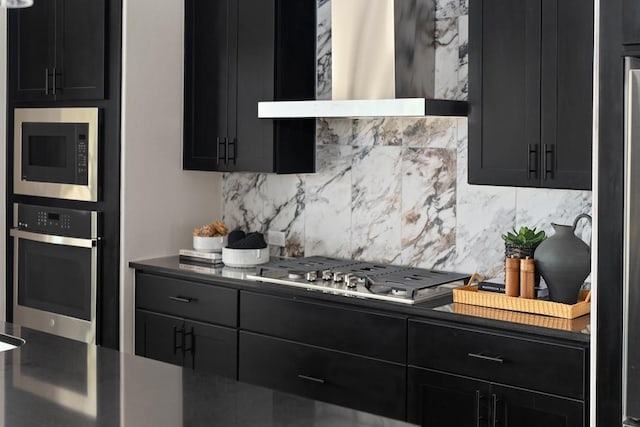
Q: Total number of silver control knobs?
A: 5